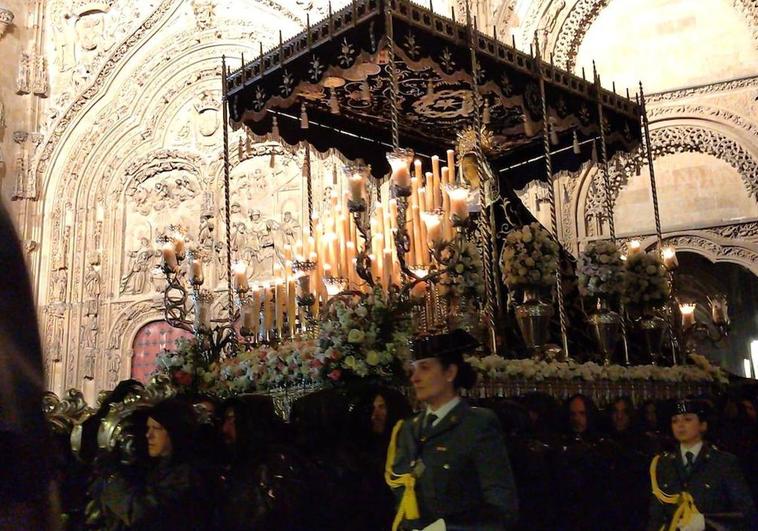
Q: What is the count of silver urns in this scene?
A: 3